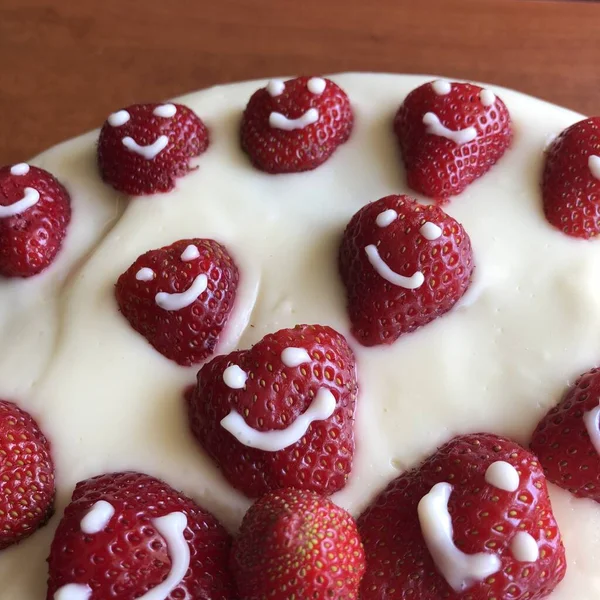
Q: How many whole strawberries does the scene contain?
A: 6